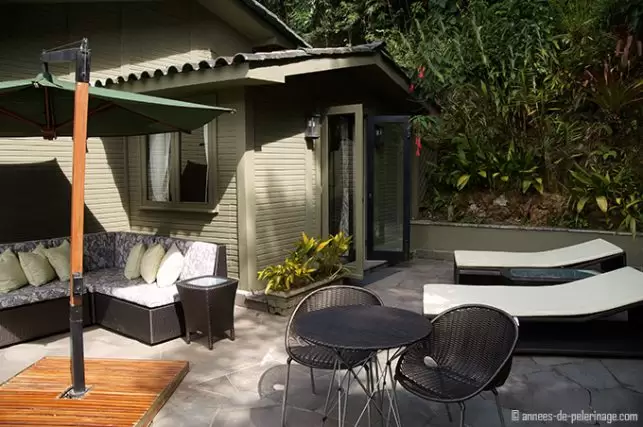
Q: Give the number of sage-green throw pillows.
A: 6